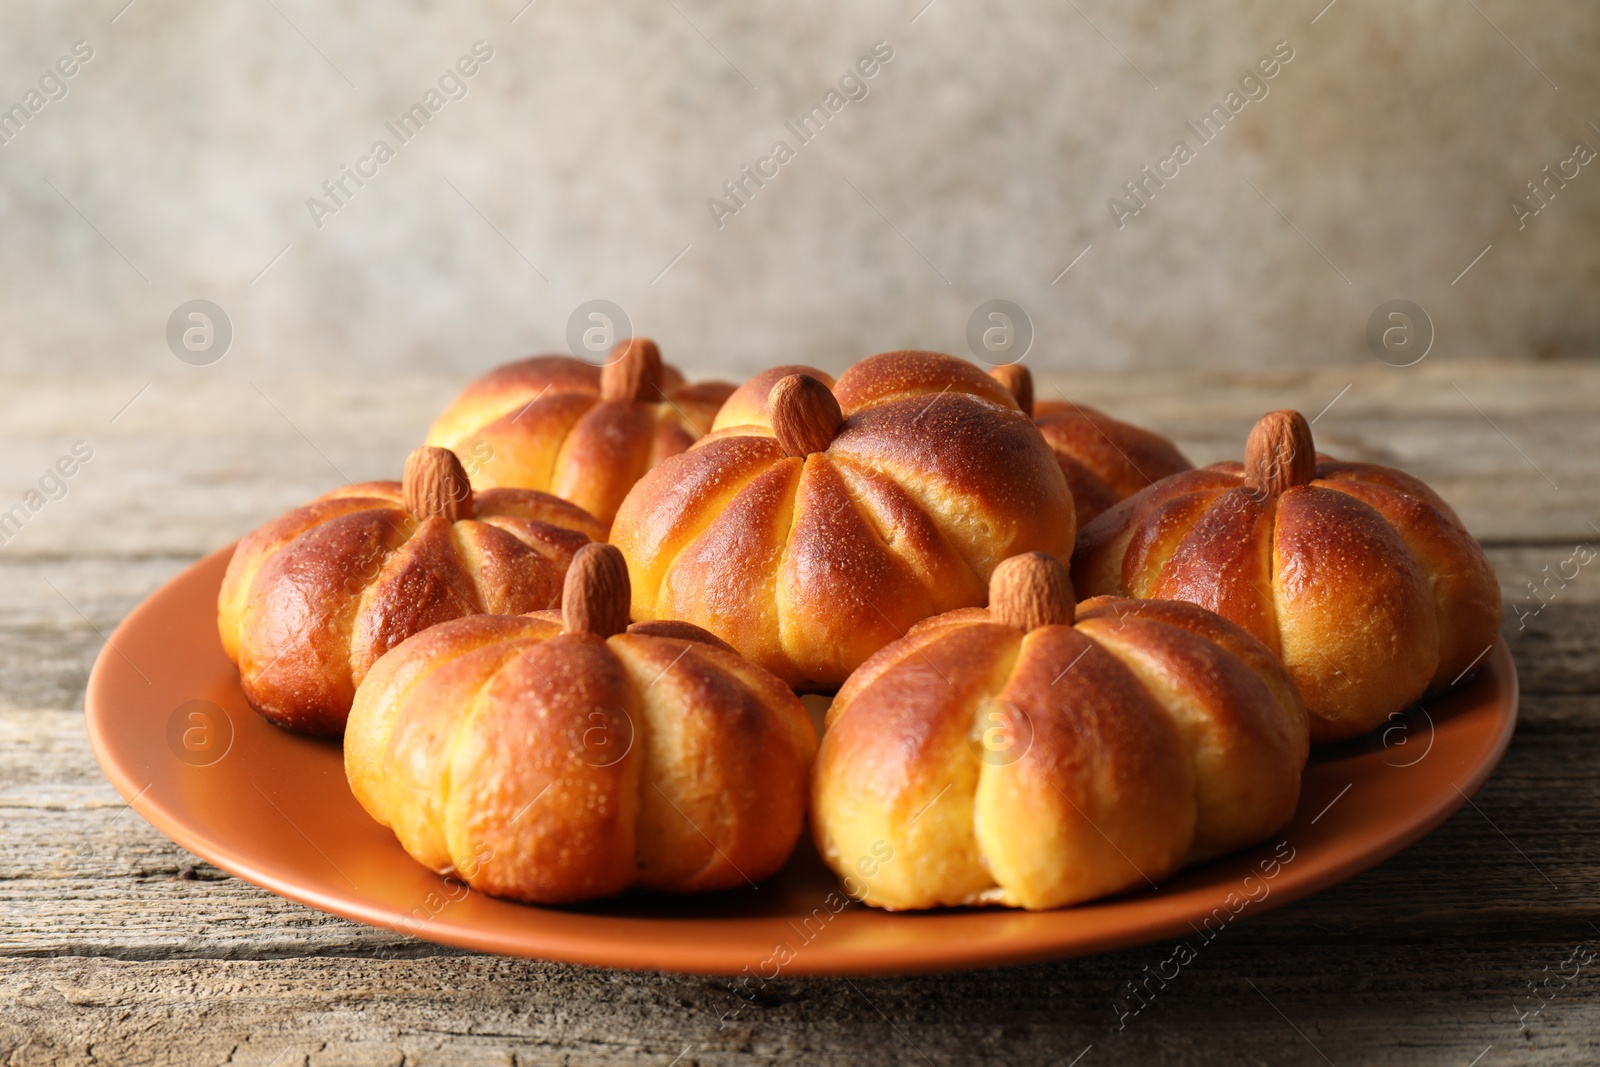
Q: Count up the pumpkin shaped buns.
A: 7